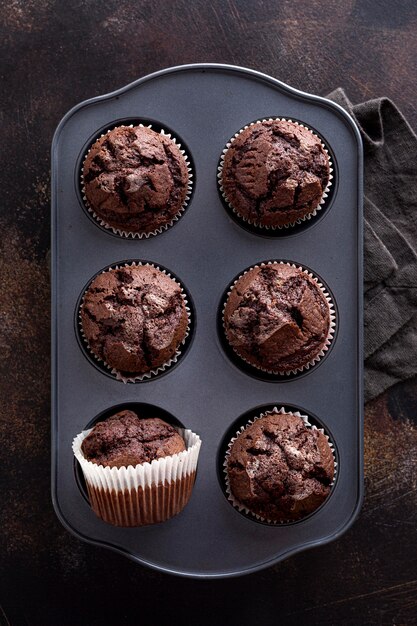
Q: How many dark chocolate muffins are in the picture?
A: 6